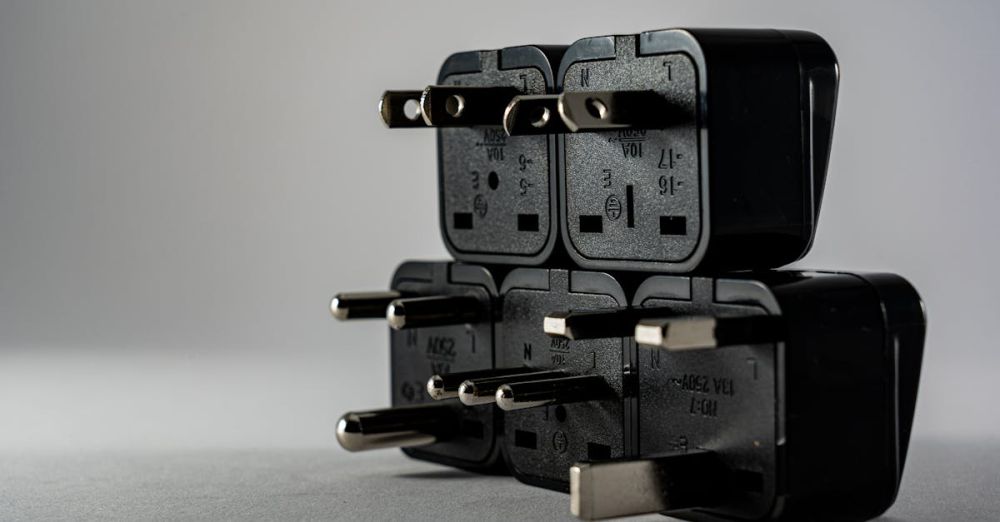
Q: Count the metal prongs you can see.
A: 13